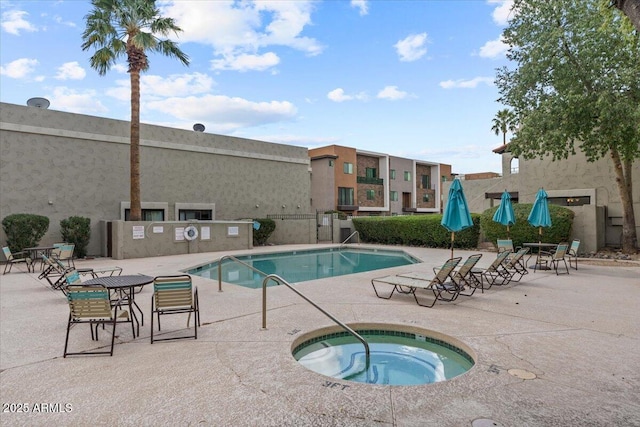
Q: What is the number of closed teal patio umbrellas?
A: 3